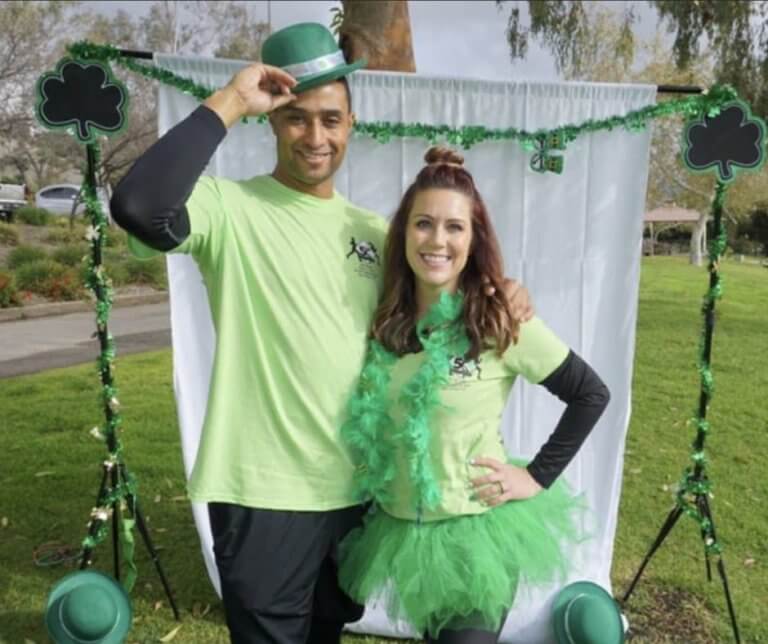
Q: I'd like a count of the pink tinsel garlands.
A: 0